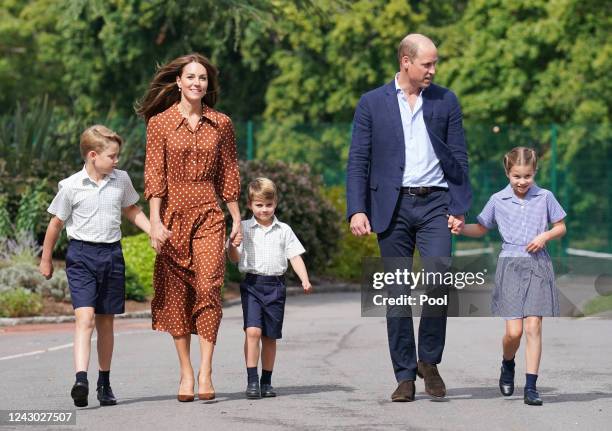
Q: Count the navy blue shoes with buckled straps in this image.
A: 2